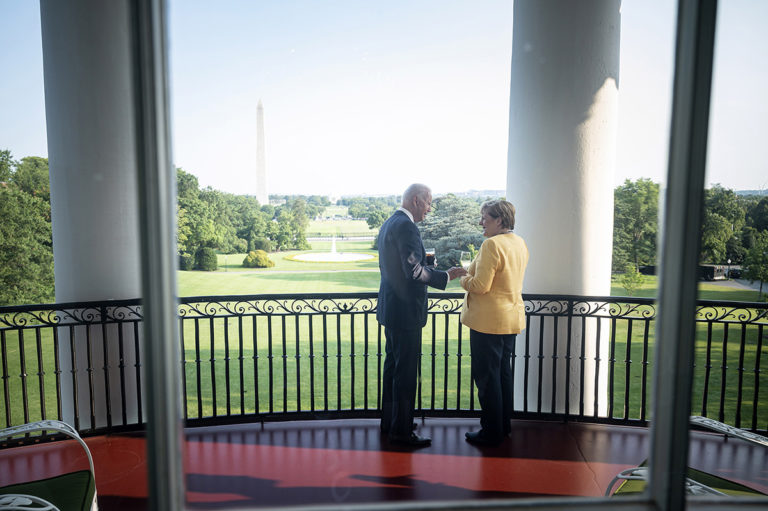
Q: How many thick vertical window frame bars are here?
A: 2